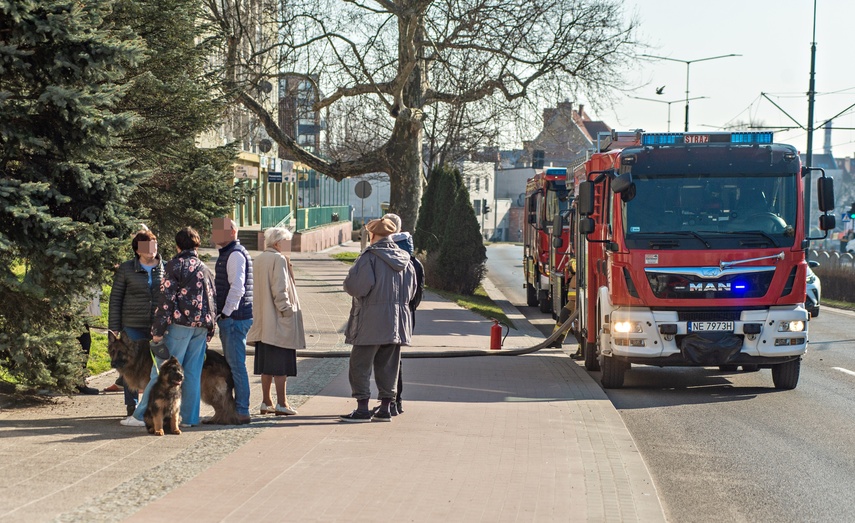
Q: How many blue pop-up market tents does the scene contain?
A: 0